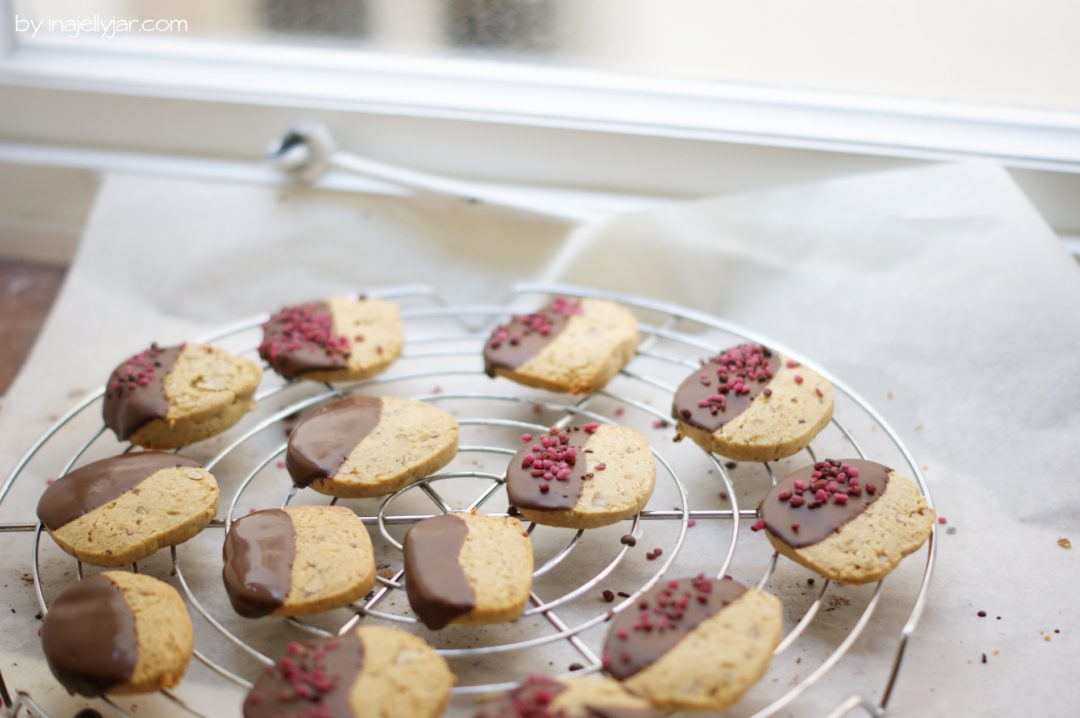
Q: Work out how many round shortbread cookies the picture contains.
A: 14